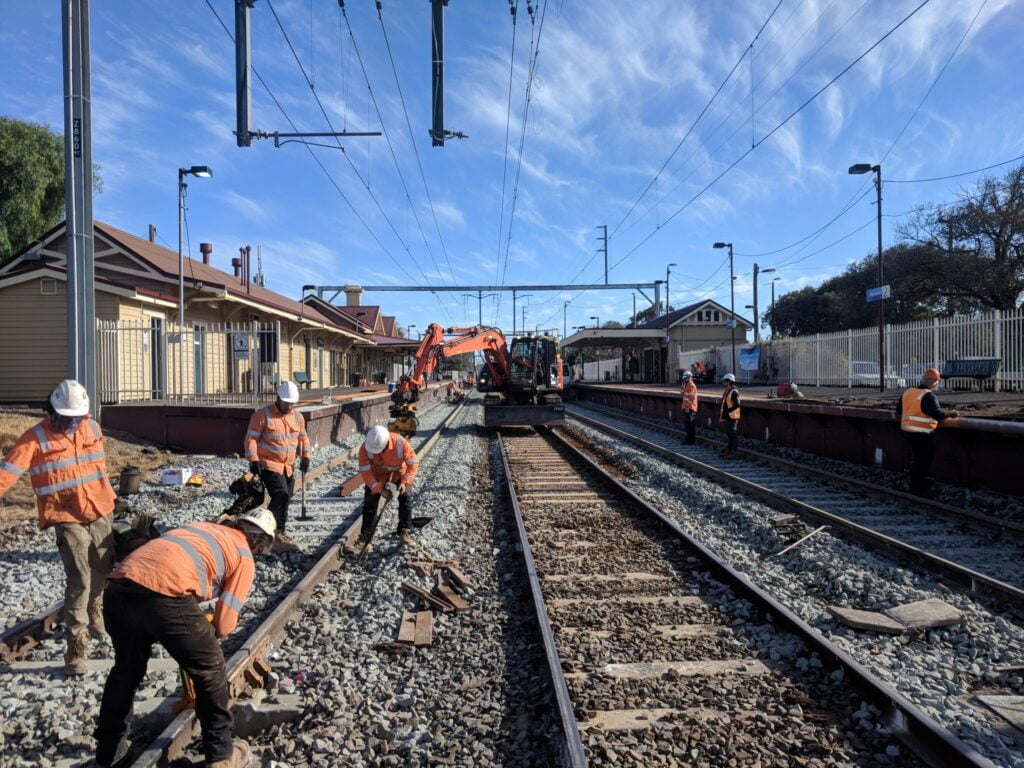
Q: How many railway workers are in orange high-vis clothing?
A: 7